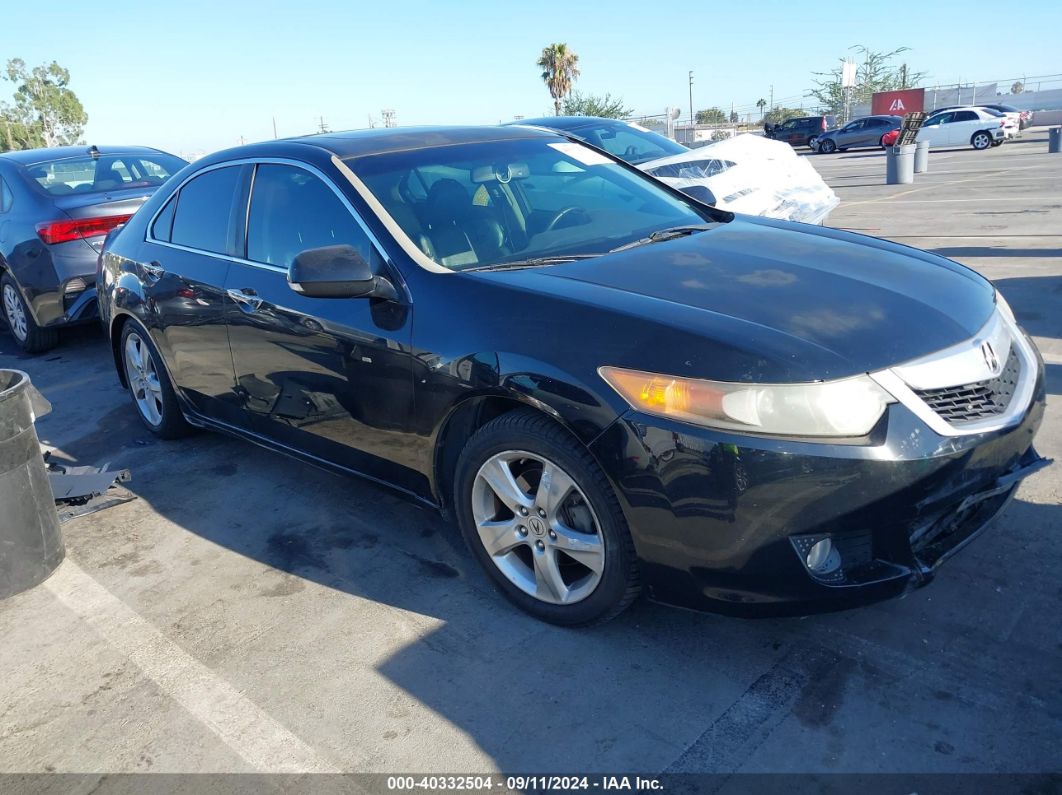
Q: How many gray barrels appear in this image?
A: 4